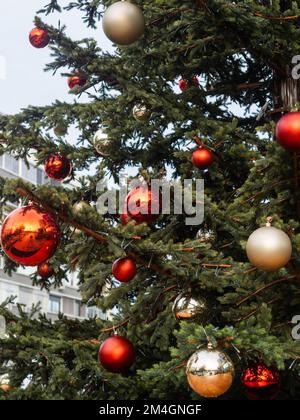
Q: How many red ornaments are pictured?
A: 12